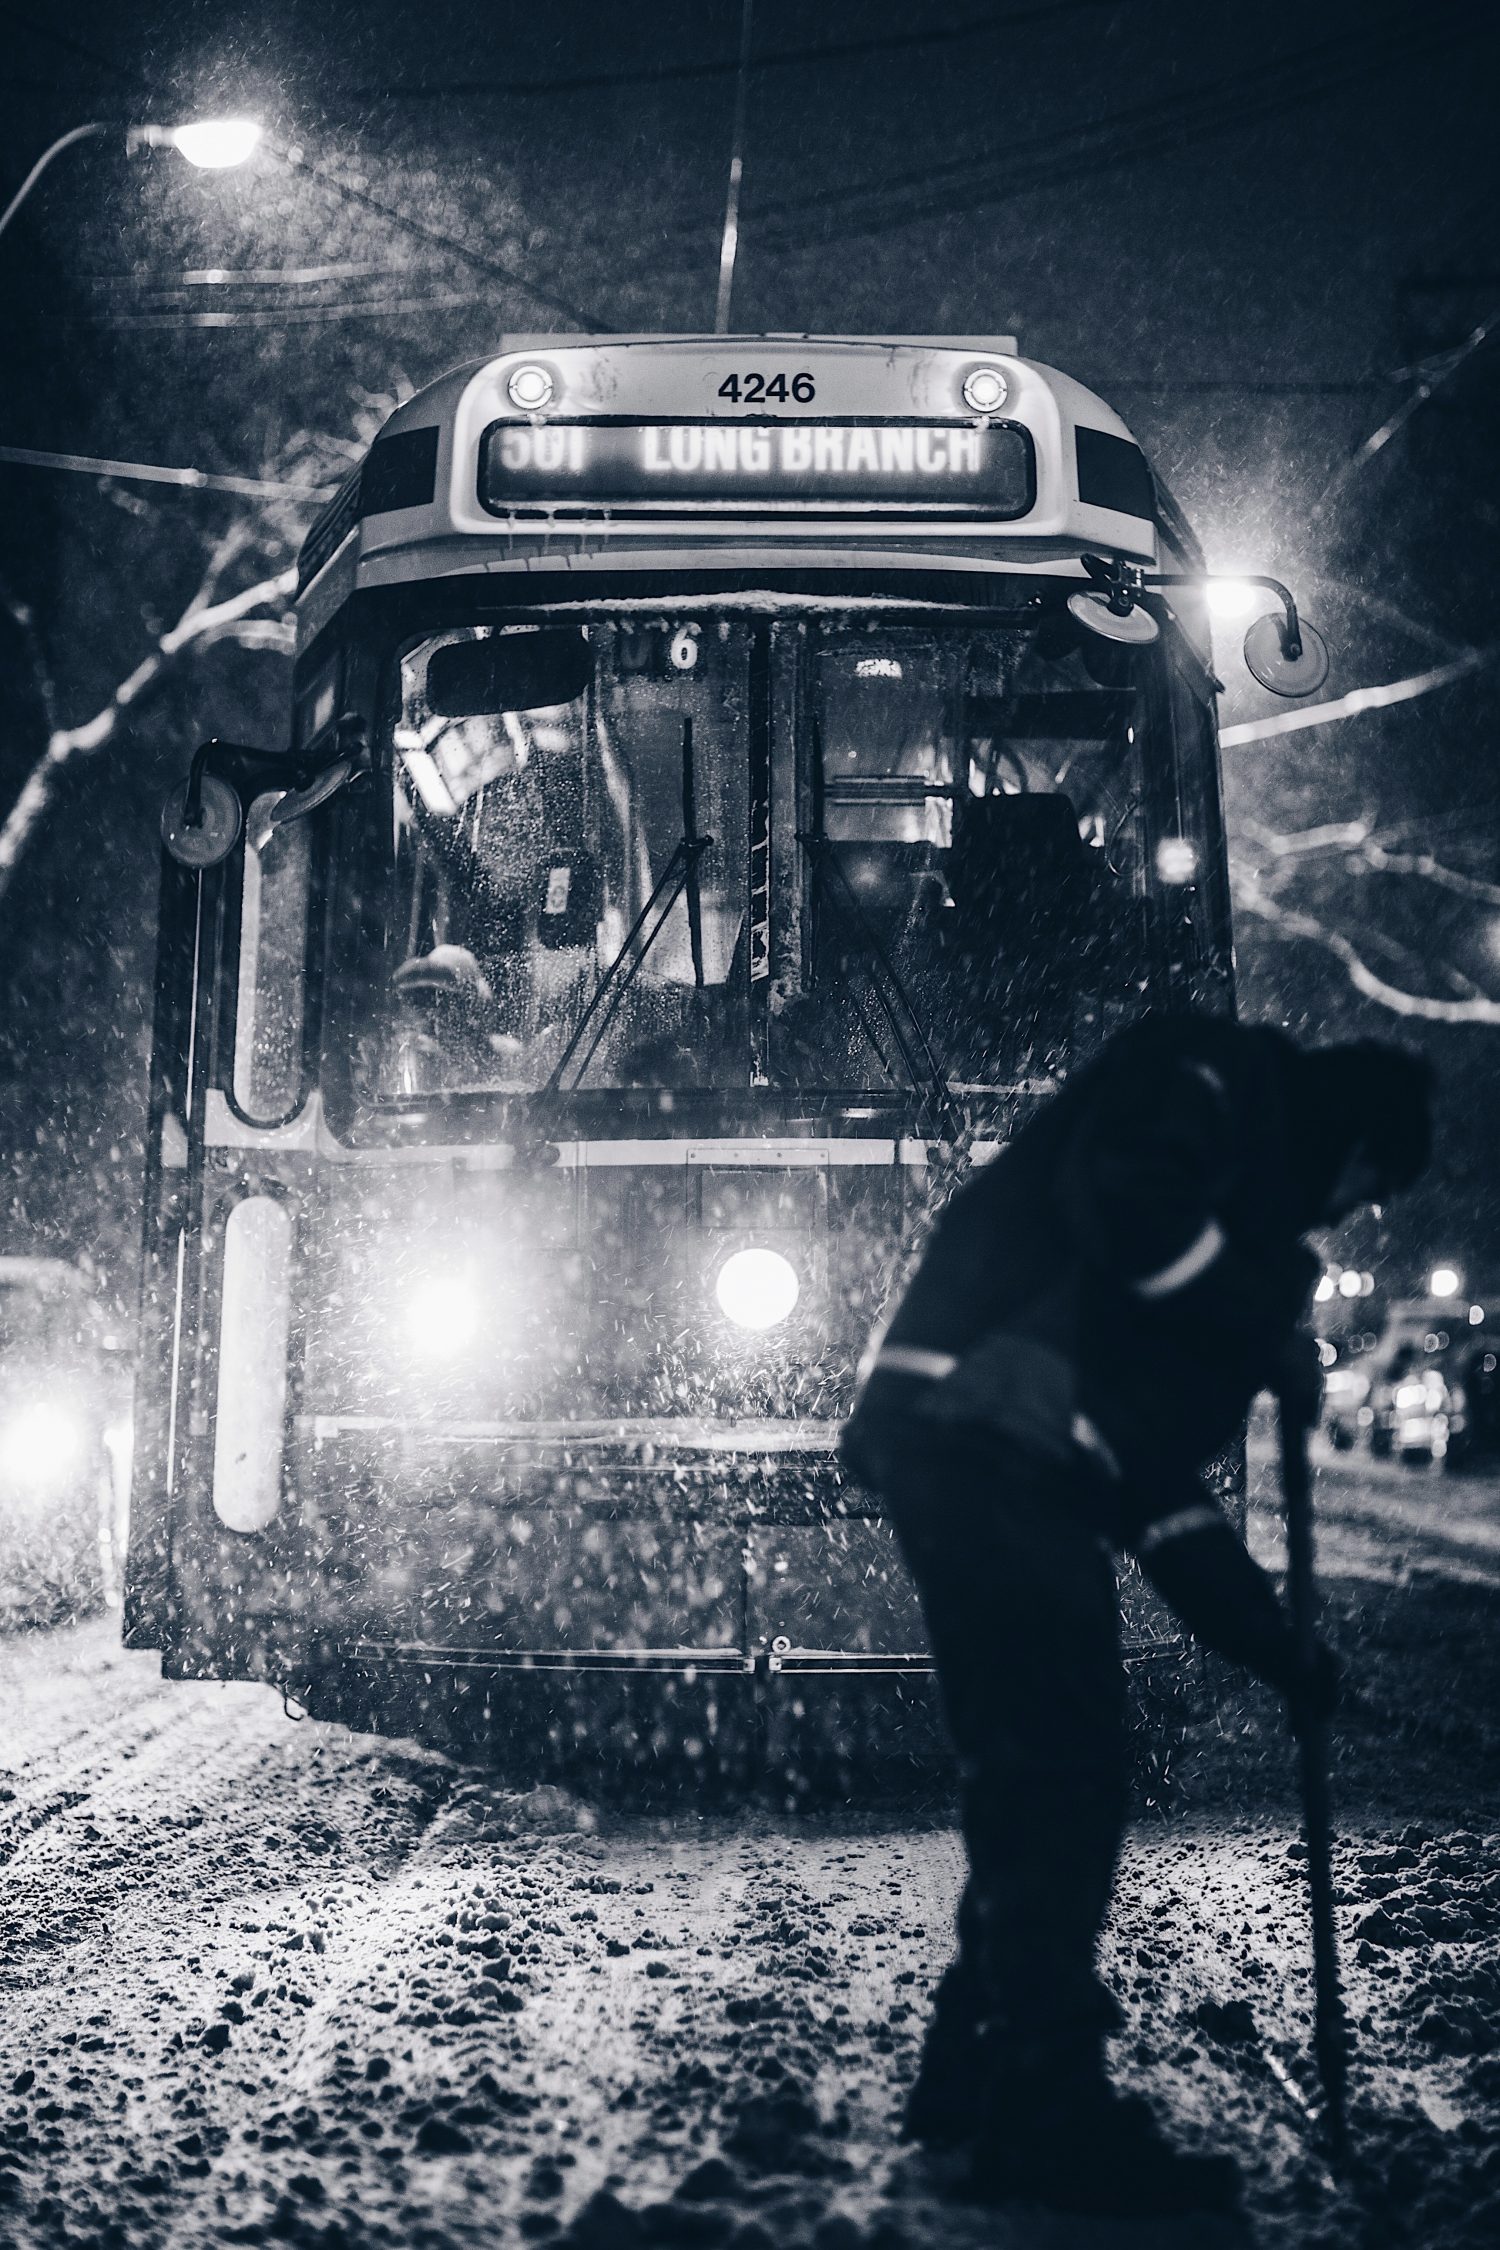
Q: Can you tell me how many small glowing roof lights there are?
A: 2